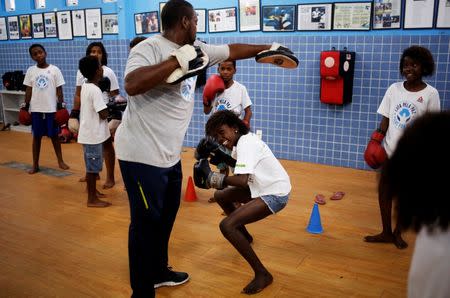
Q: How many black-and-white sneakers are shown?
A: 1